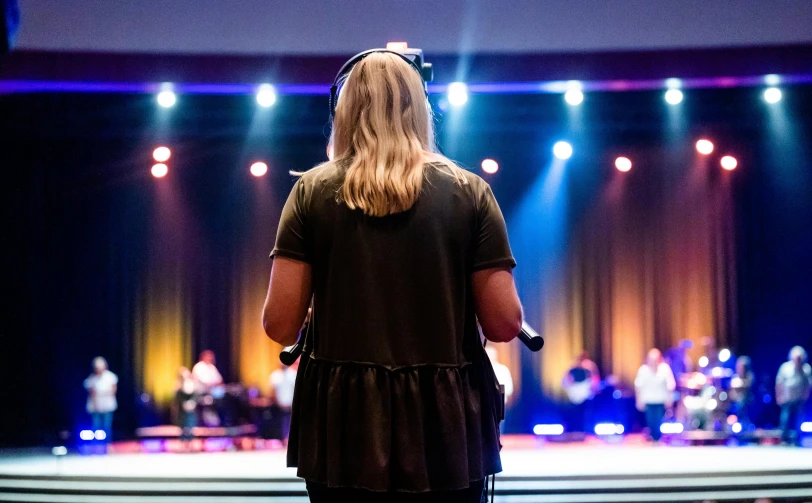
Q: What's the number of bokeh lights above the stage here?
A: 14